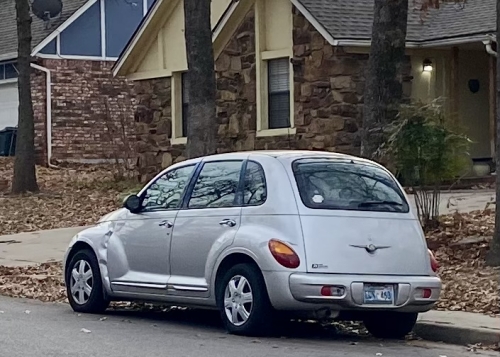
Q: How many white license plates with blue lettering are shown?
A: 1